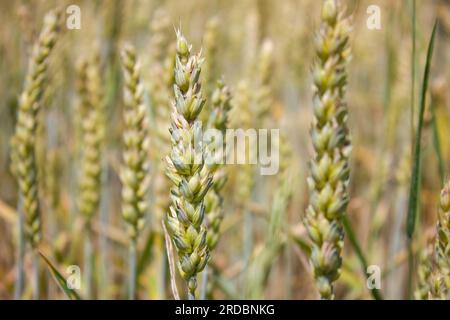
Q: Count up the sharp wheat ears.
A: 1